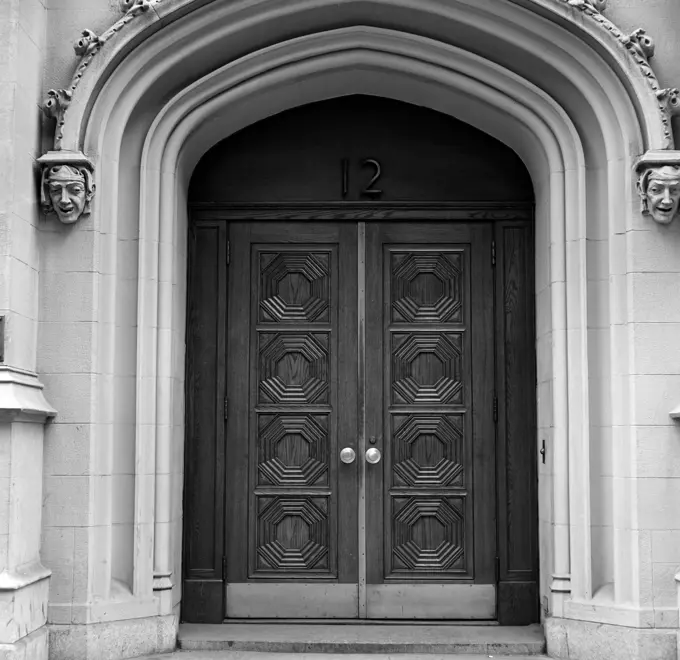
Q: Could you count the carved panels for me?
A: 8